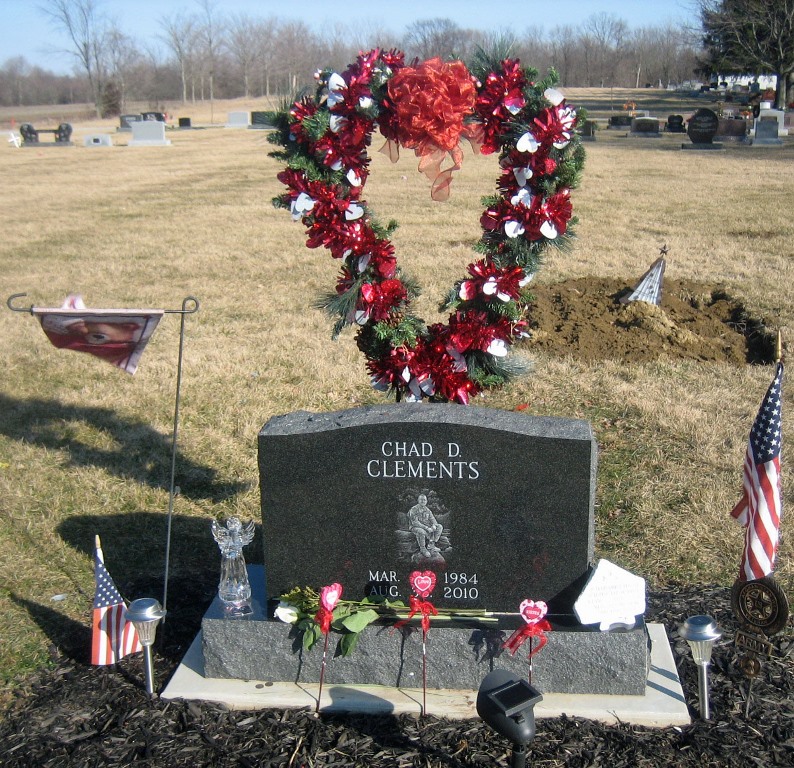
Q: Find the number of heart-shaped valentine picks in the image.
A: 3